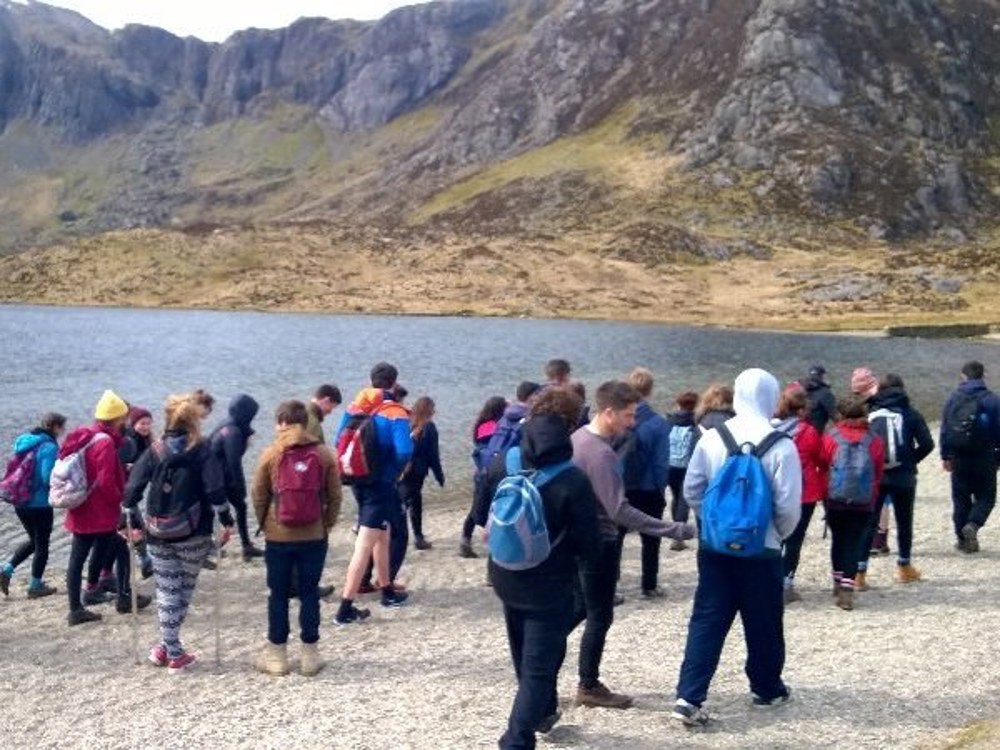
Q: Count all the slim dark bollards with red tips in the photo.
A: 0